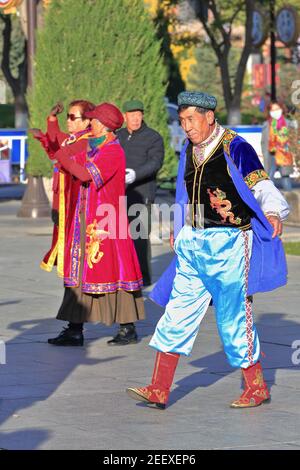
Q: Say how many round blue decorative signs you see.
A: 2